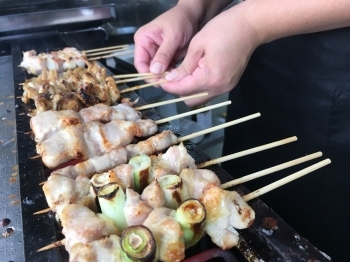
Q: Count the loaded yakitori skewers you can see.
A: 12